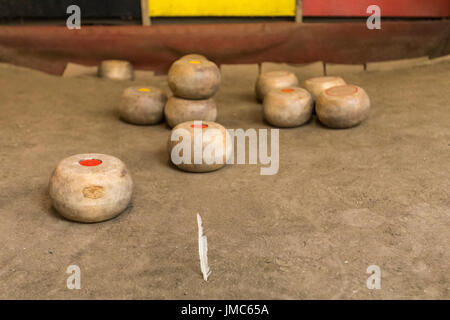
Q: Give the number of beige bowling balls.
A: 10